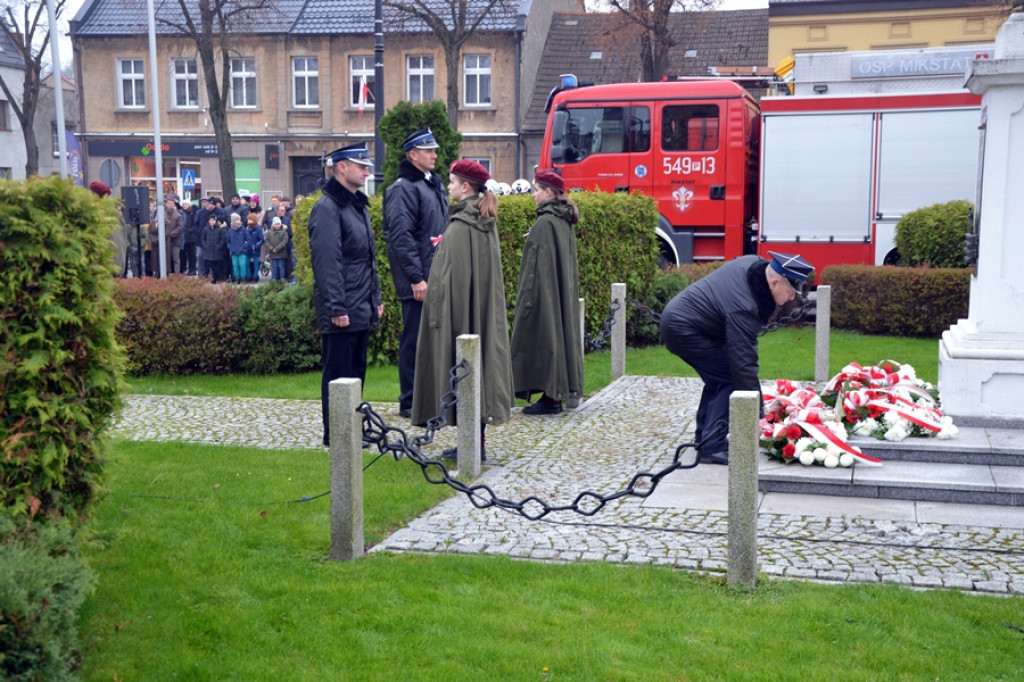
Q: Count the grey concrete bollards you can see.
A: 6